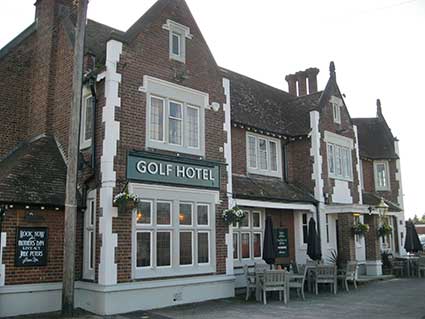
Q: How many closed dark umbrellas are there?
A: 3